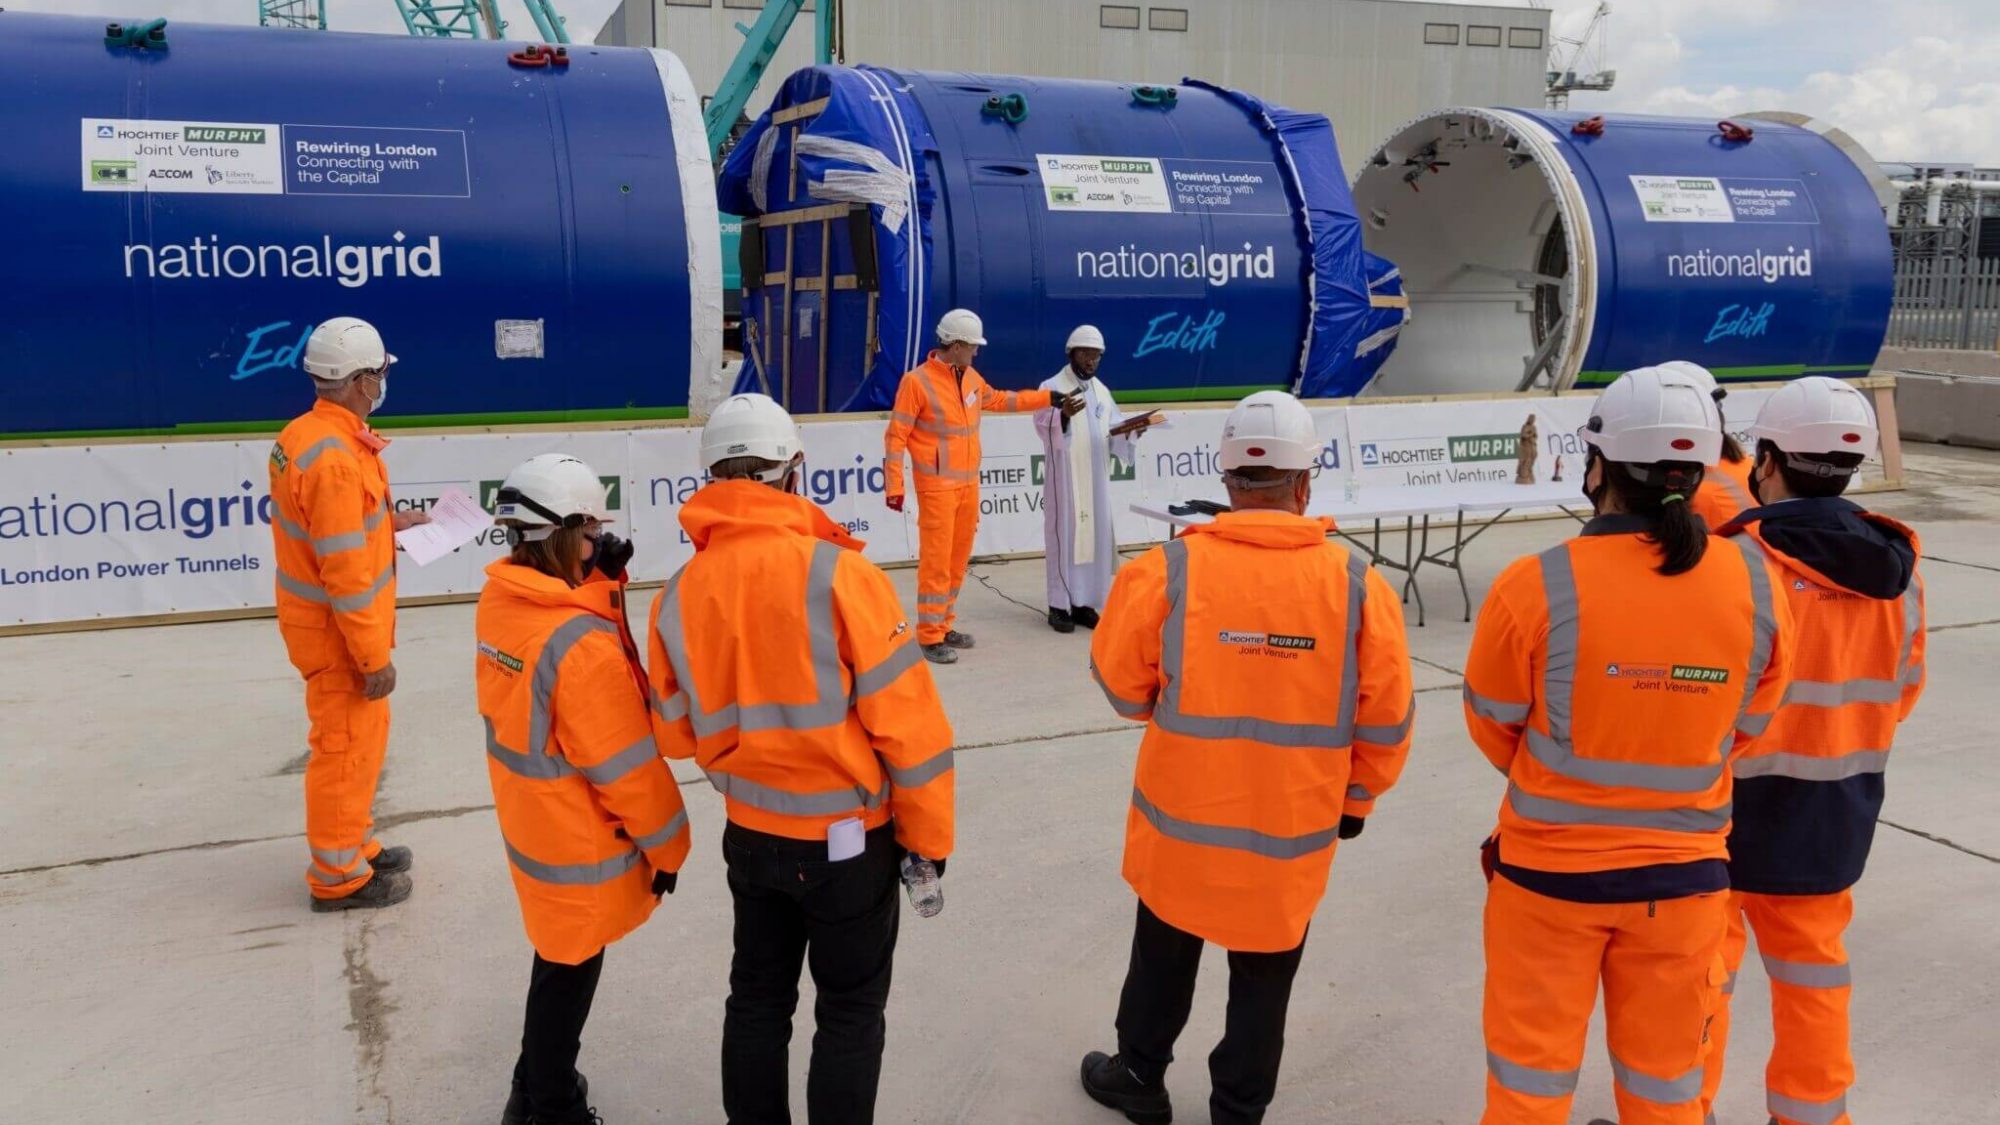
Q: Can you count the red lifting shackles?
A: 3